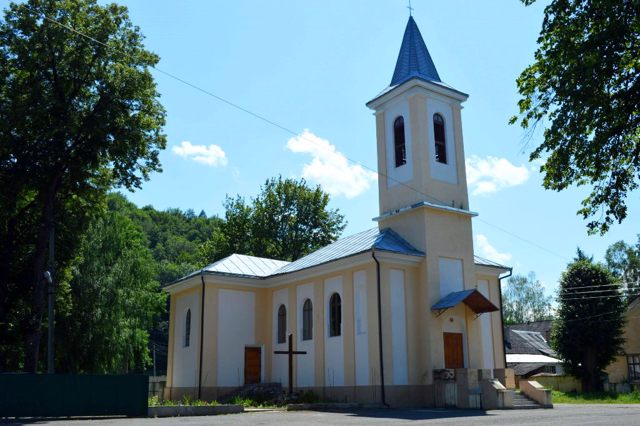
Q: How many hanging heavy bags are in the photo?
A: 0